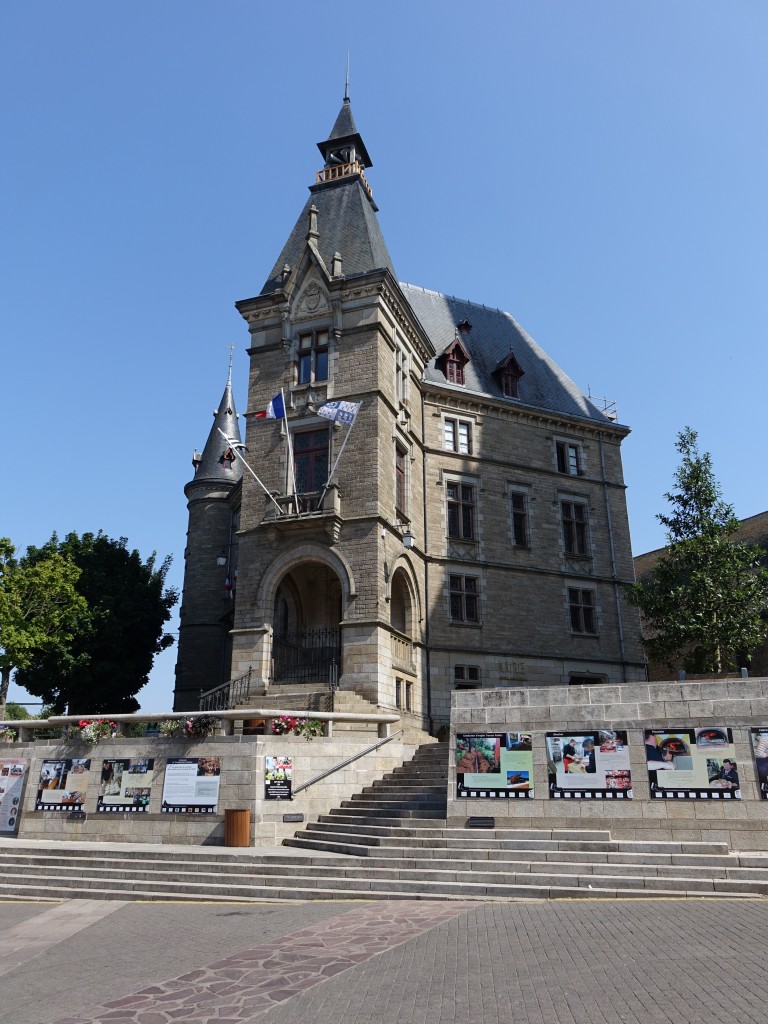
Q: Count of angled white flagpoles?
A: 3